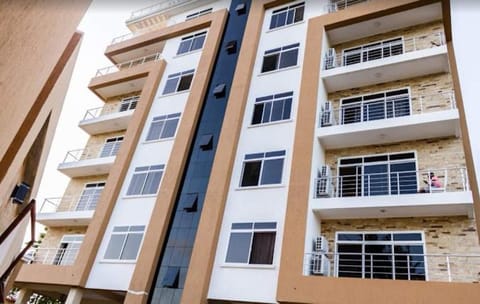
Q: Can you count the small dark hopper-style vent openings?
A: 6